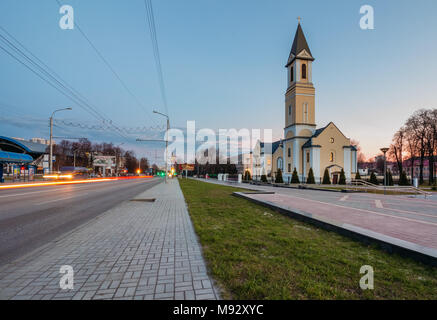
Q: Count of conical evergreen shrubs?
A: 11